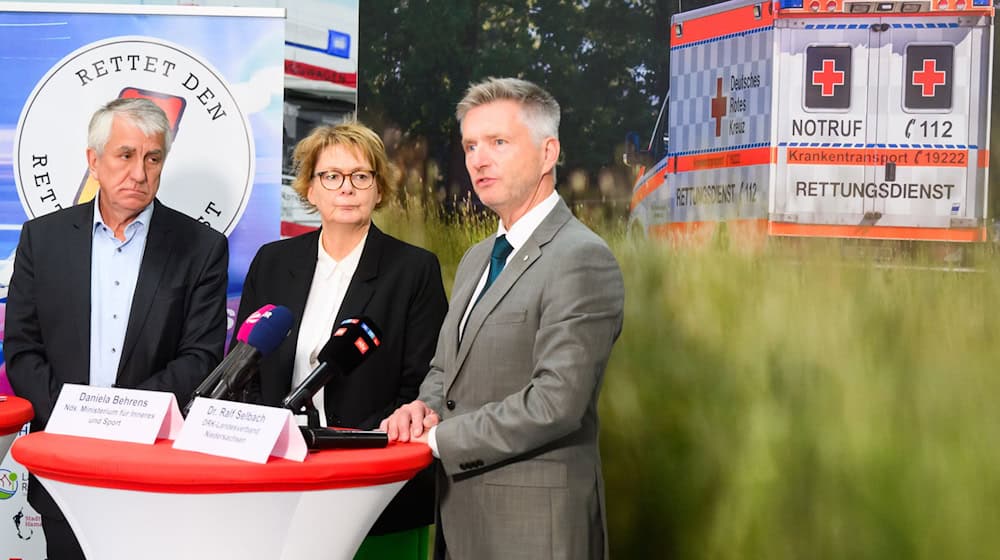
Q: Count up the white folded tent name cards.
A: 2